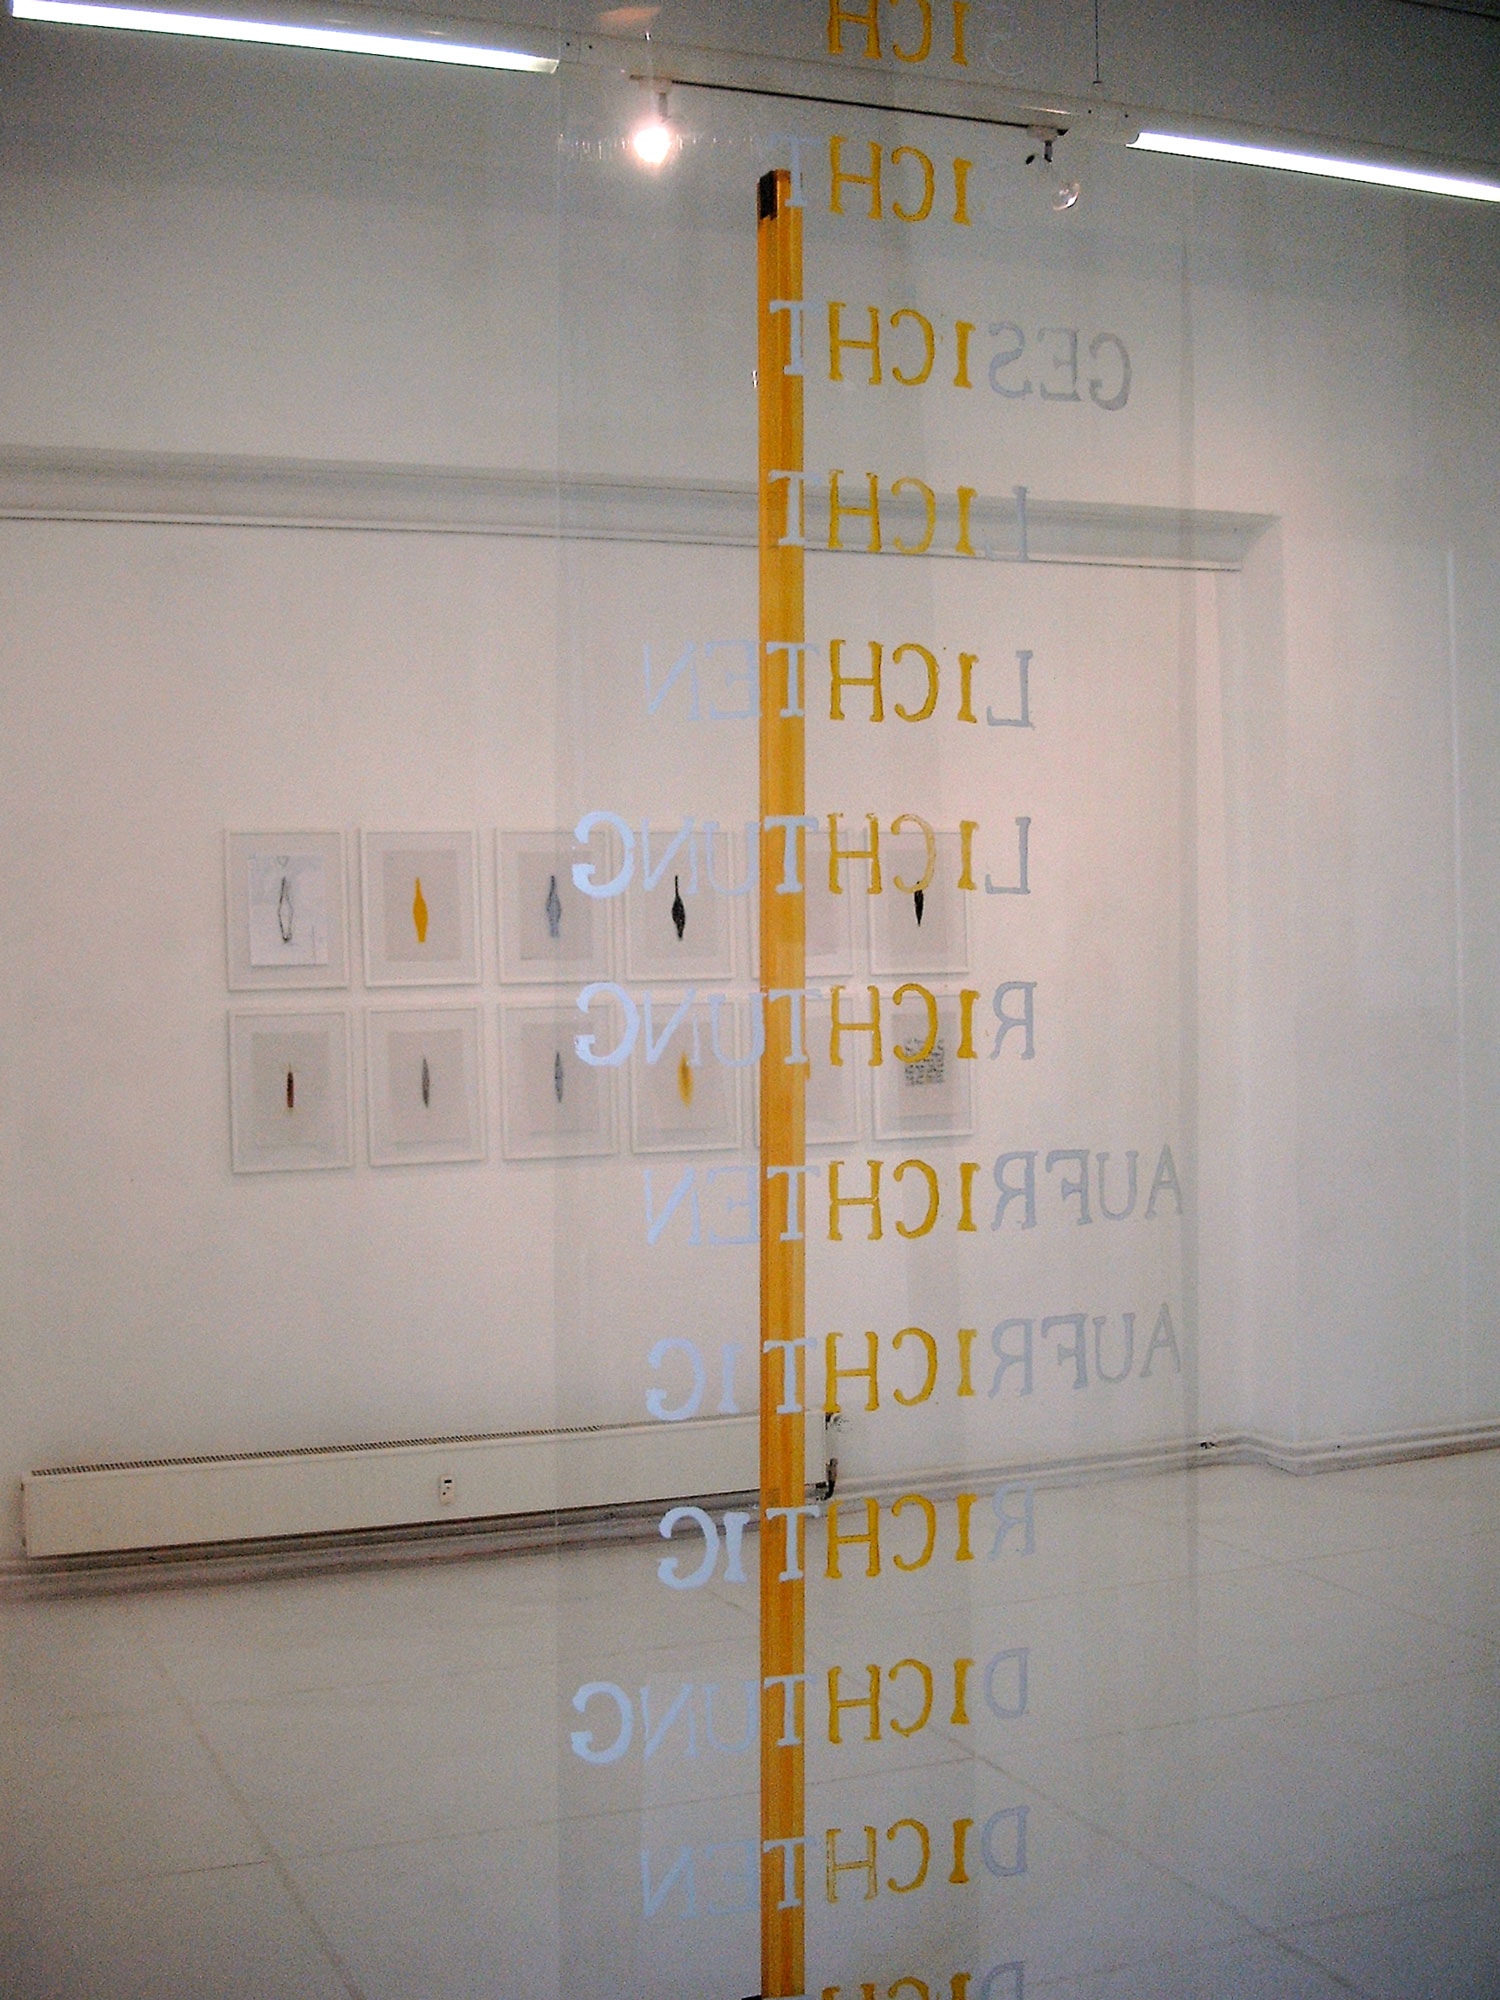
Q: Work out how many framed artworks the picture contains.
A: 12